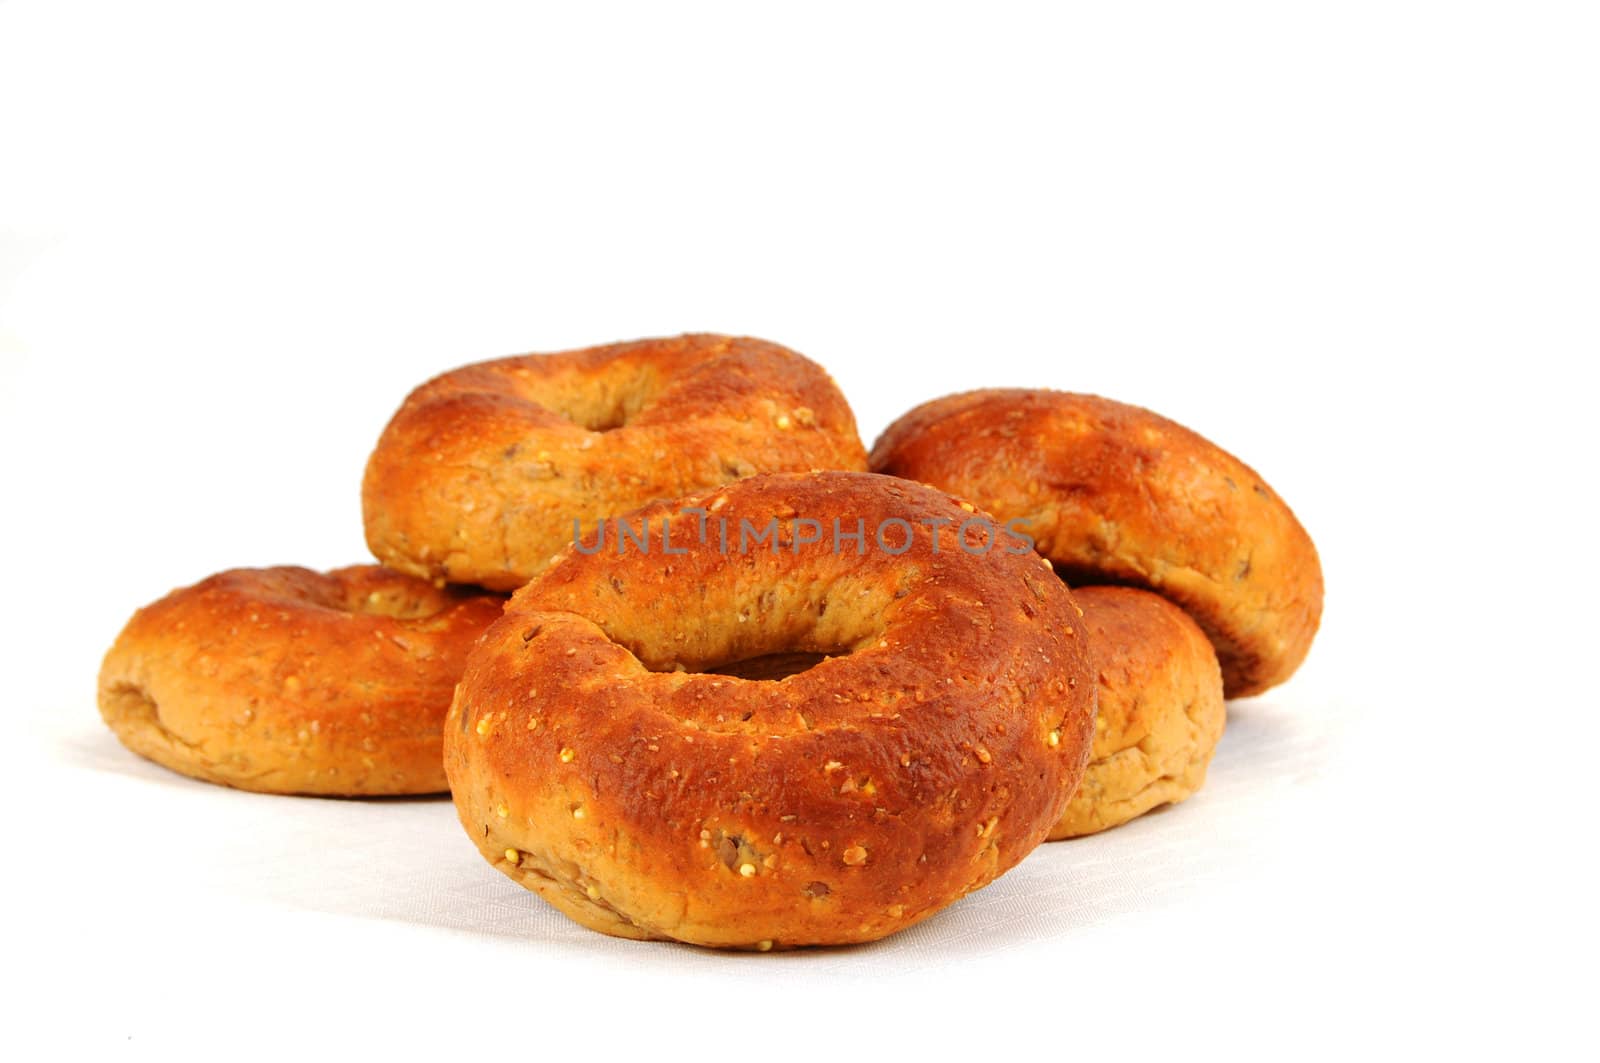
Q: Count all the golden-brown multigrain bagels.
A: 5